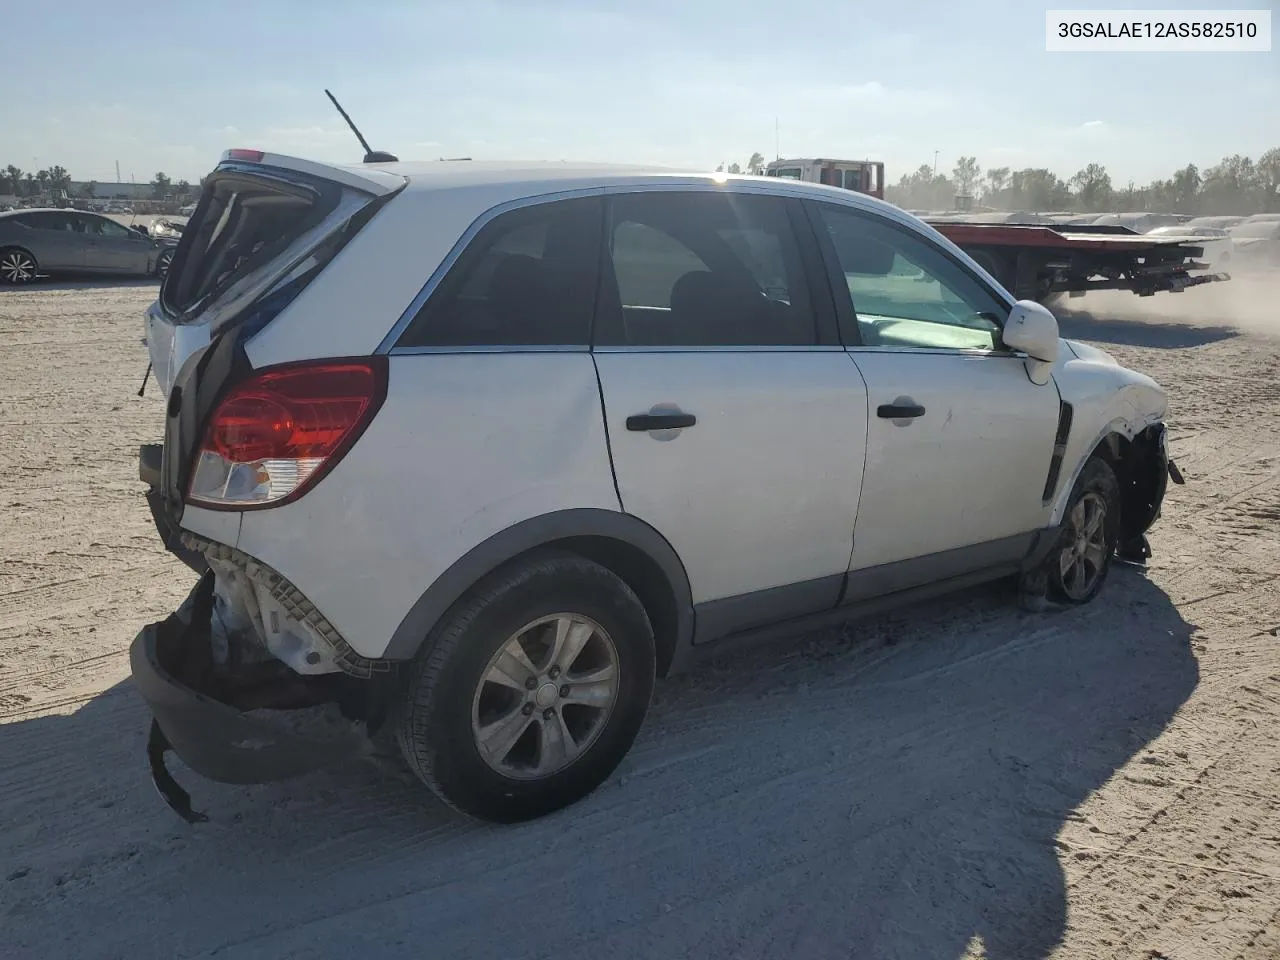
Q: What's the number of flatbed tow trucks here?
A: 1